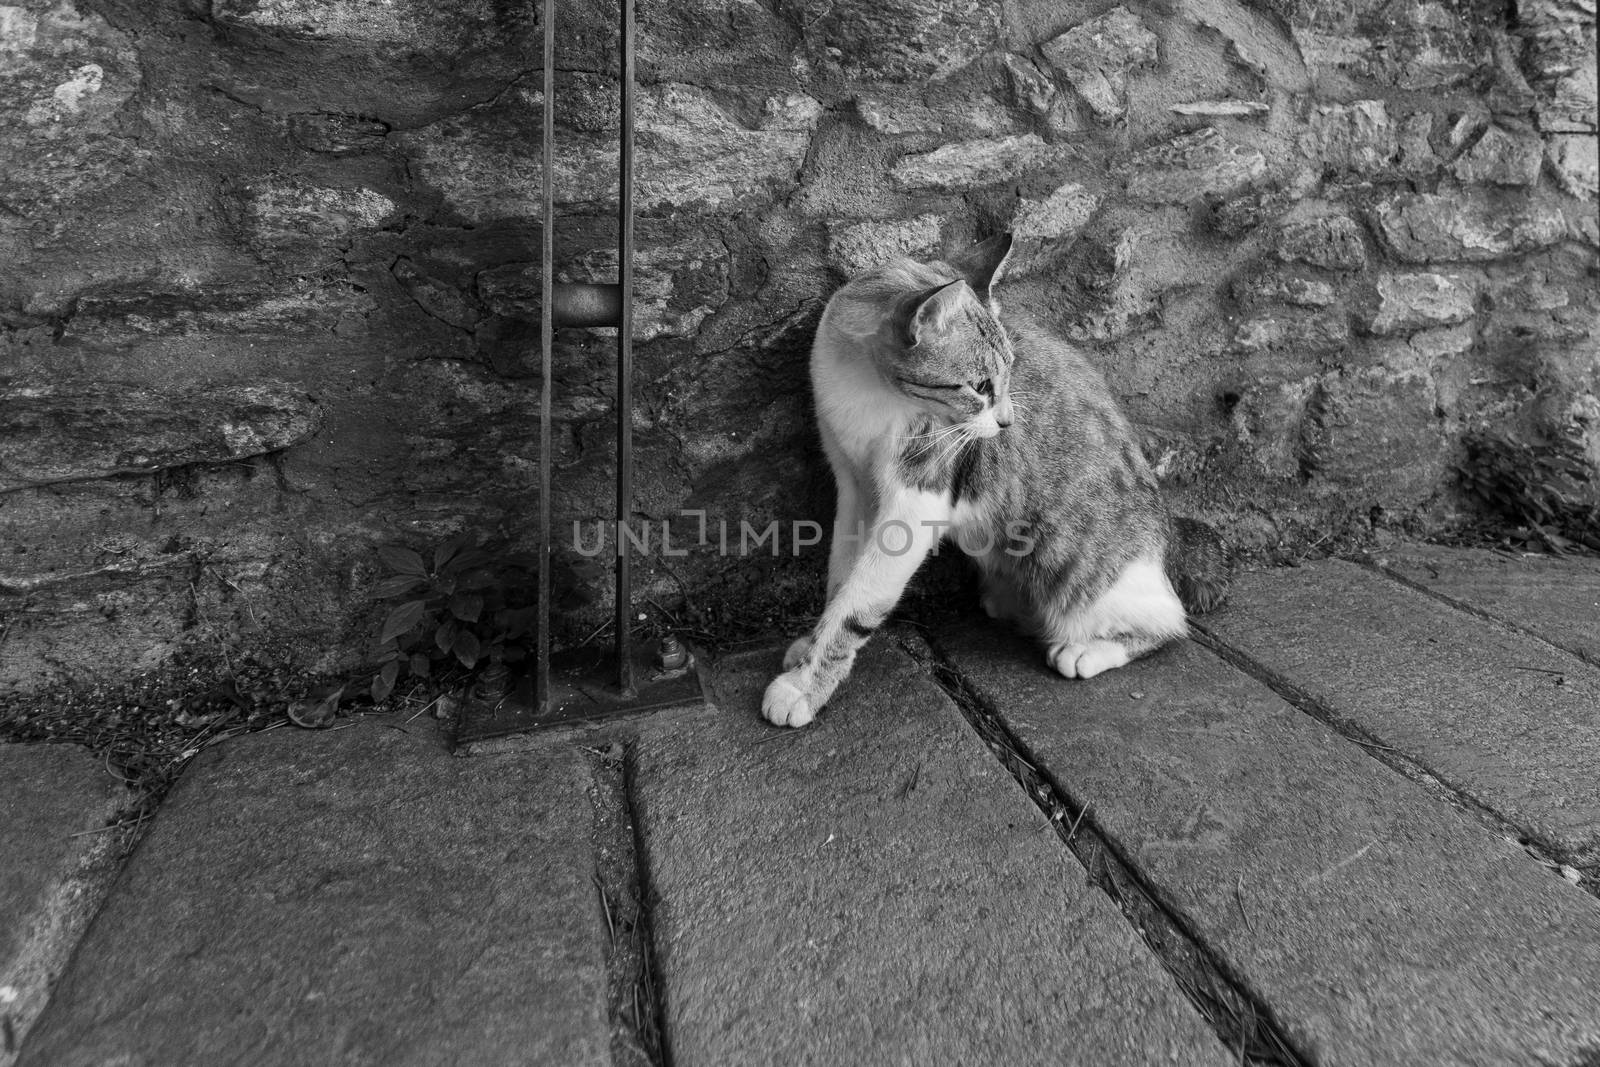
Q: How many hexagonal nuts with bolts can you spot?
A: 2